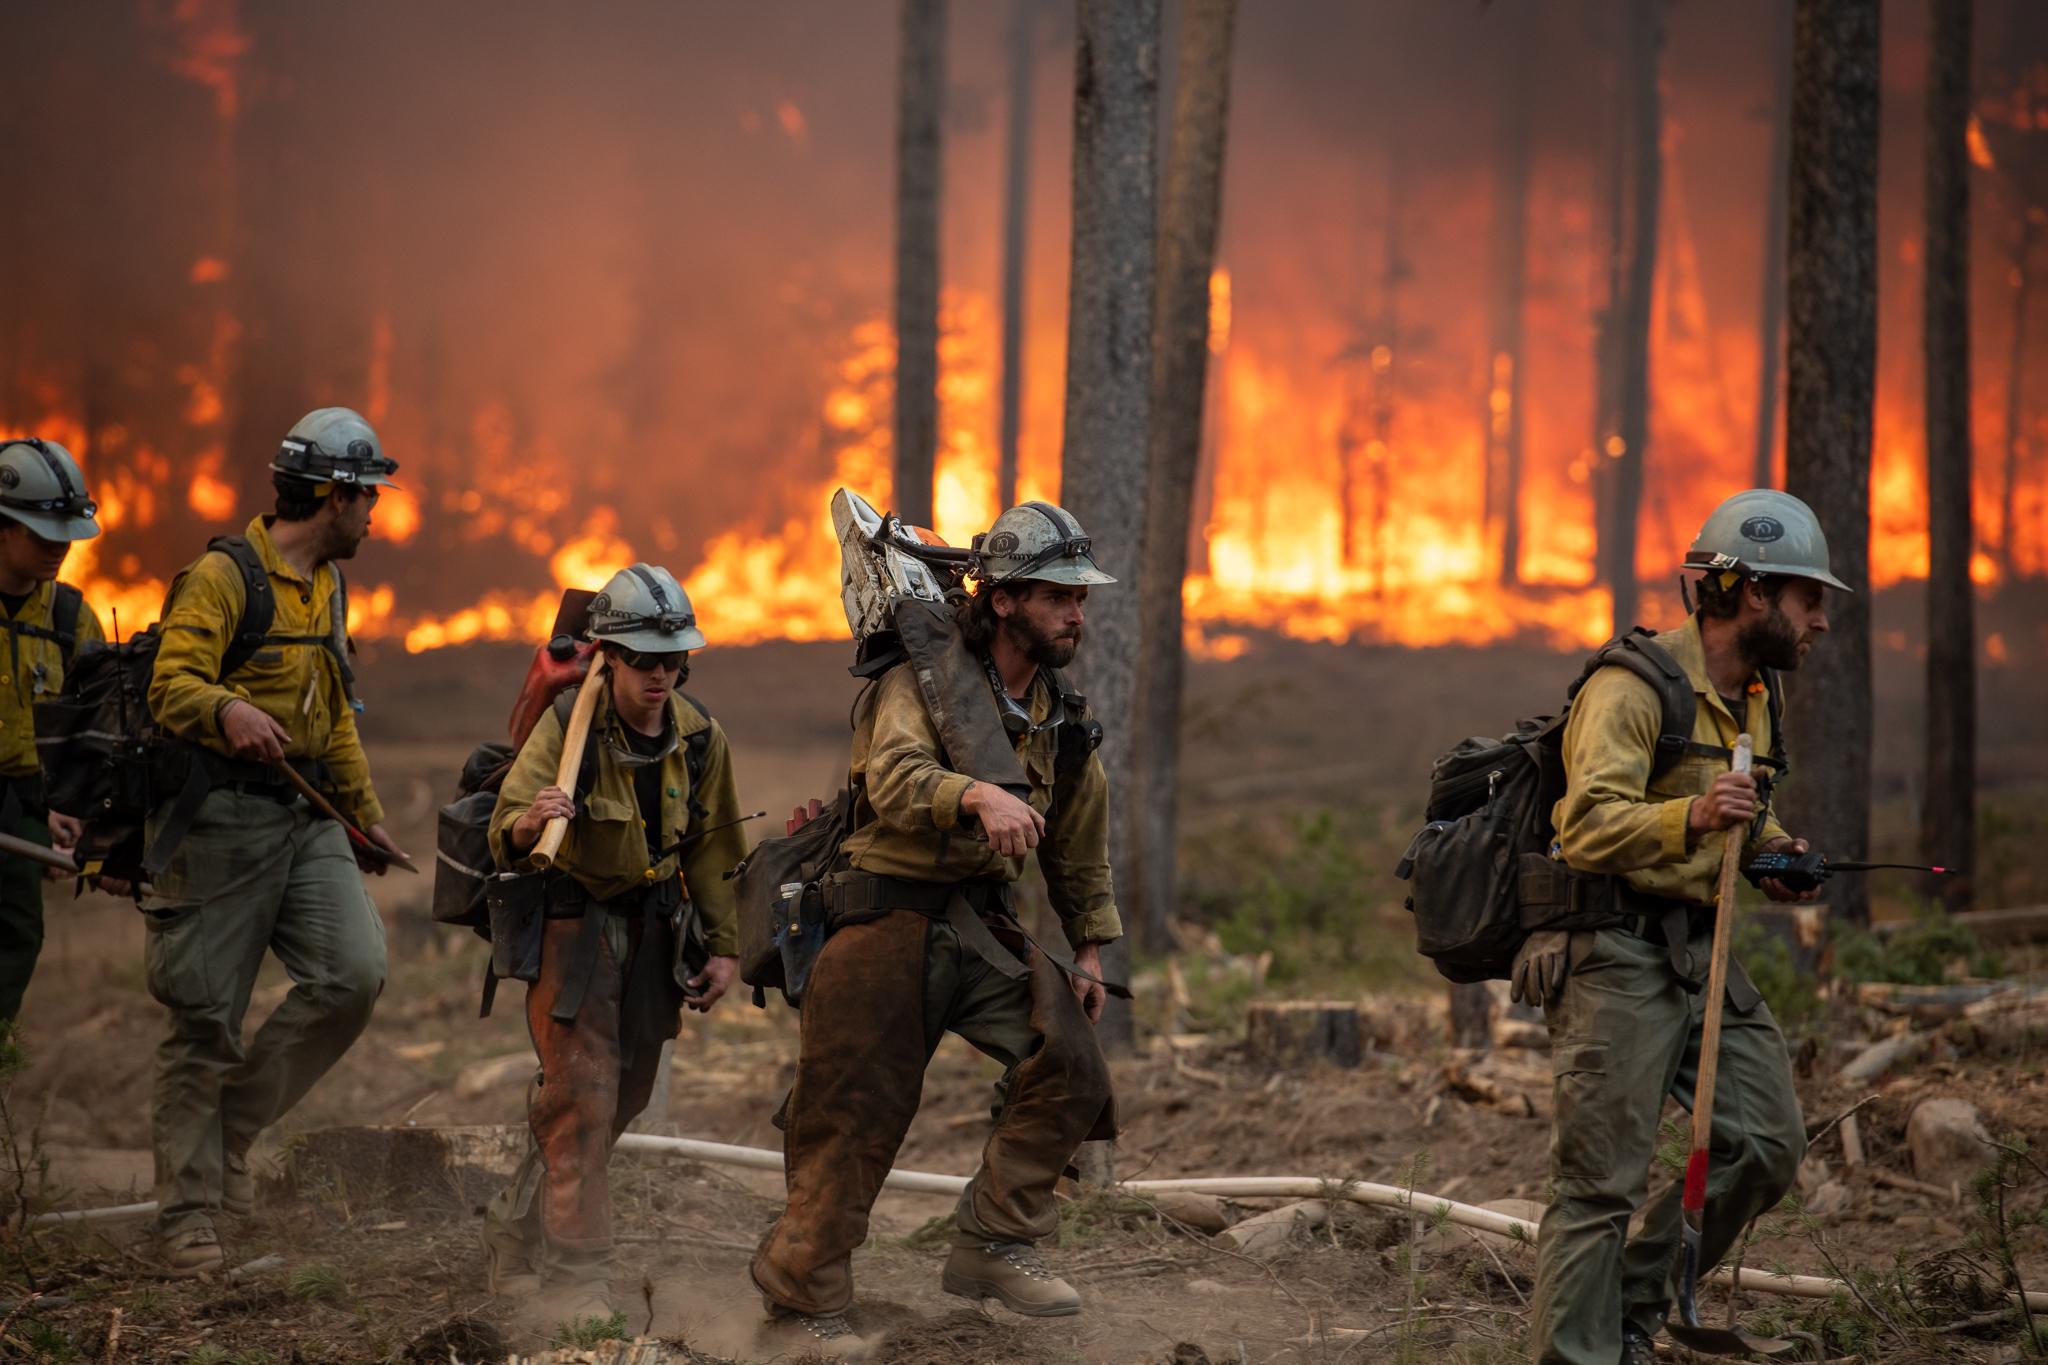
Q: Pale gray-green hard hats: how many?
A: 5